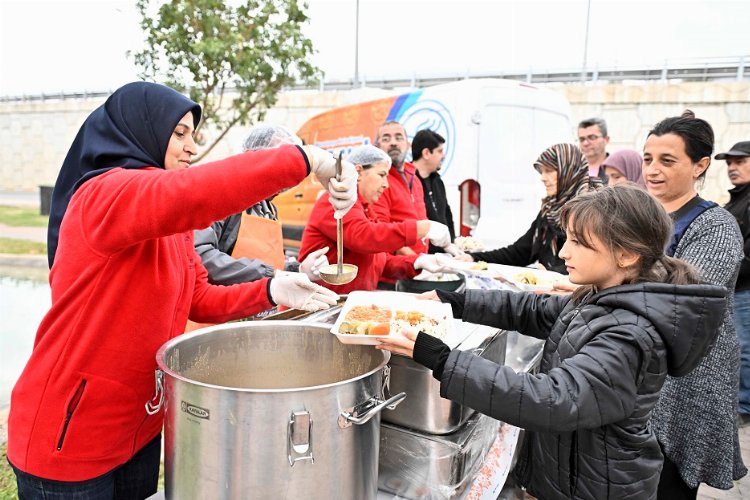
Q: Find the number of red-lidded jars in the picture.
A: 0